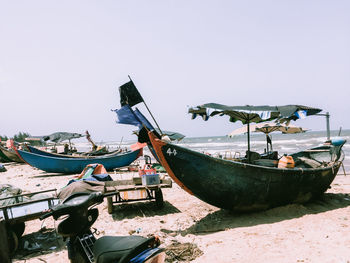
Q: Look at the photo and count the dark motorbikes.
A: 1